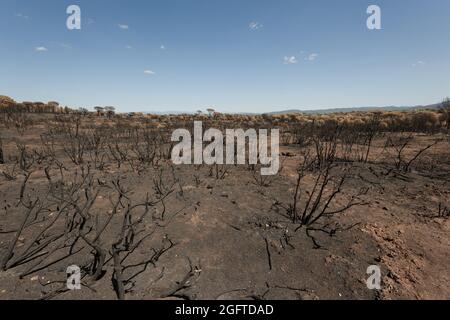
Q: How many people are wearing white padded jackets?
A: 0